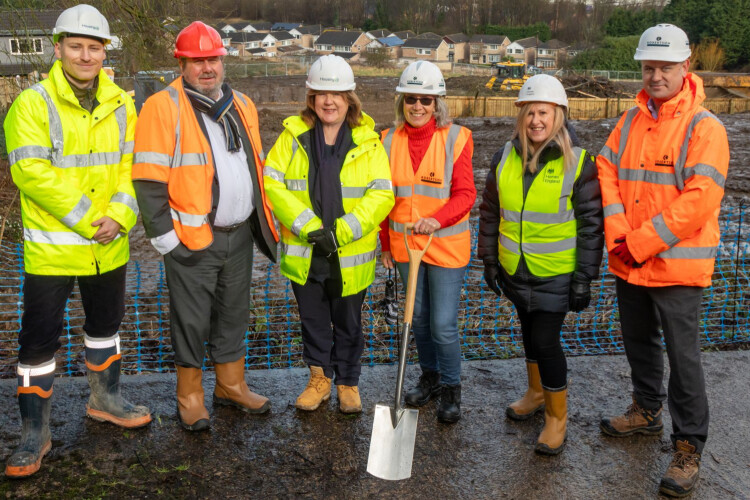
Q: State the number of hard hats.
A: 6